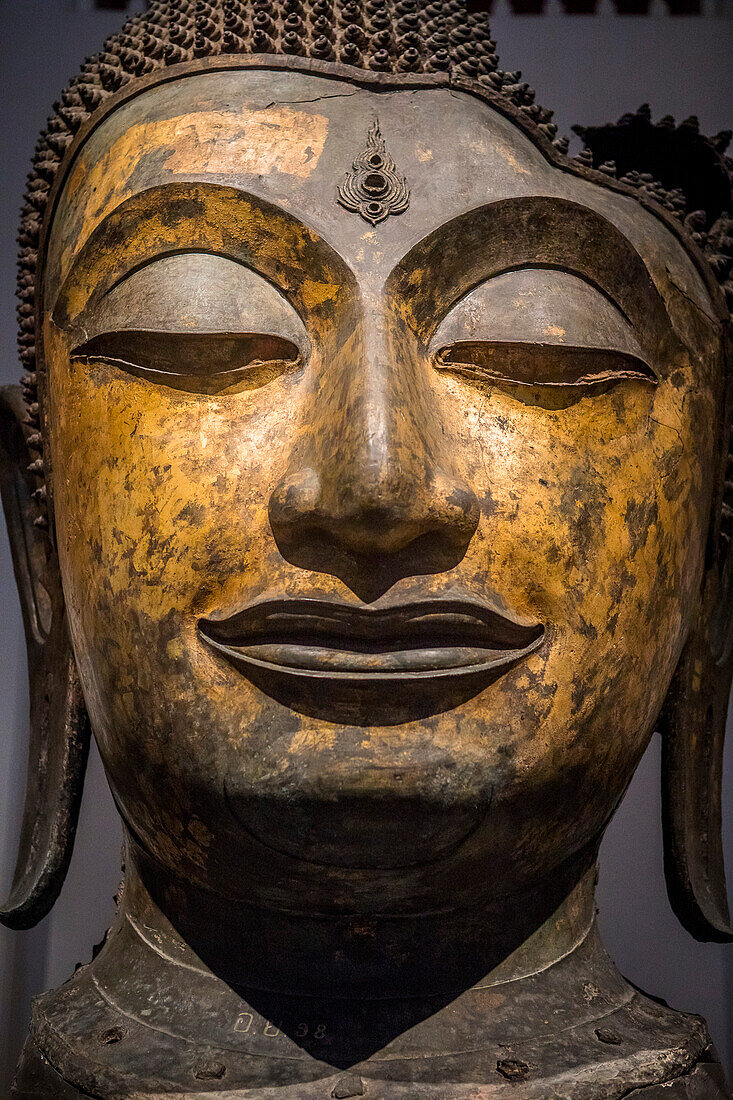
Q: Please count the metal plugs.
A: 5